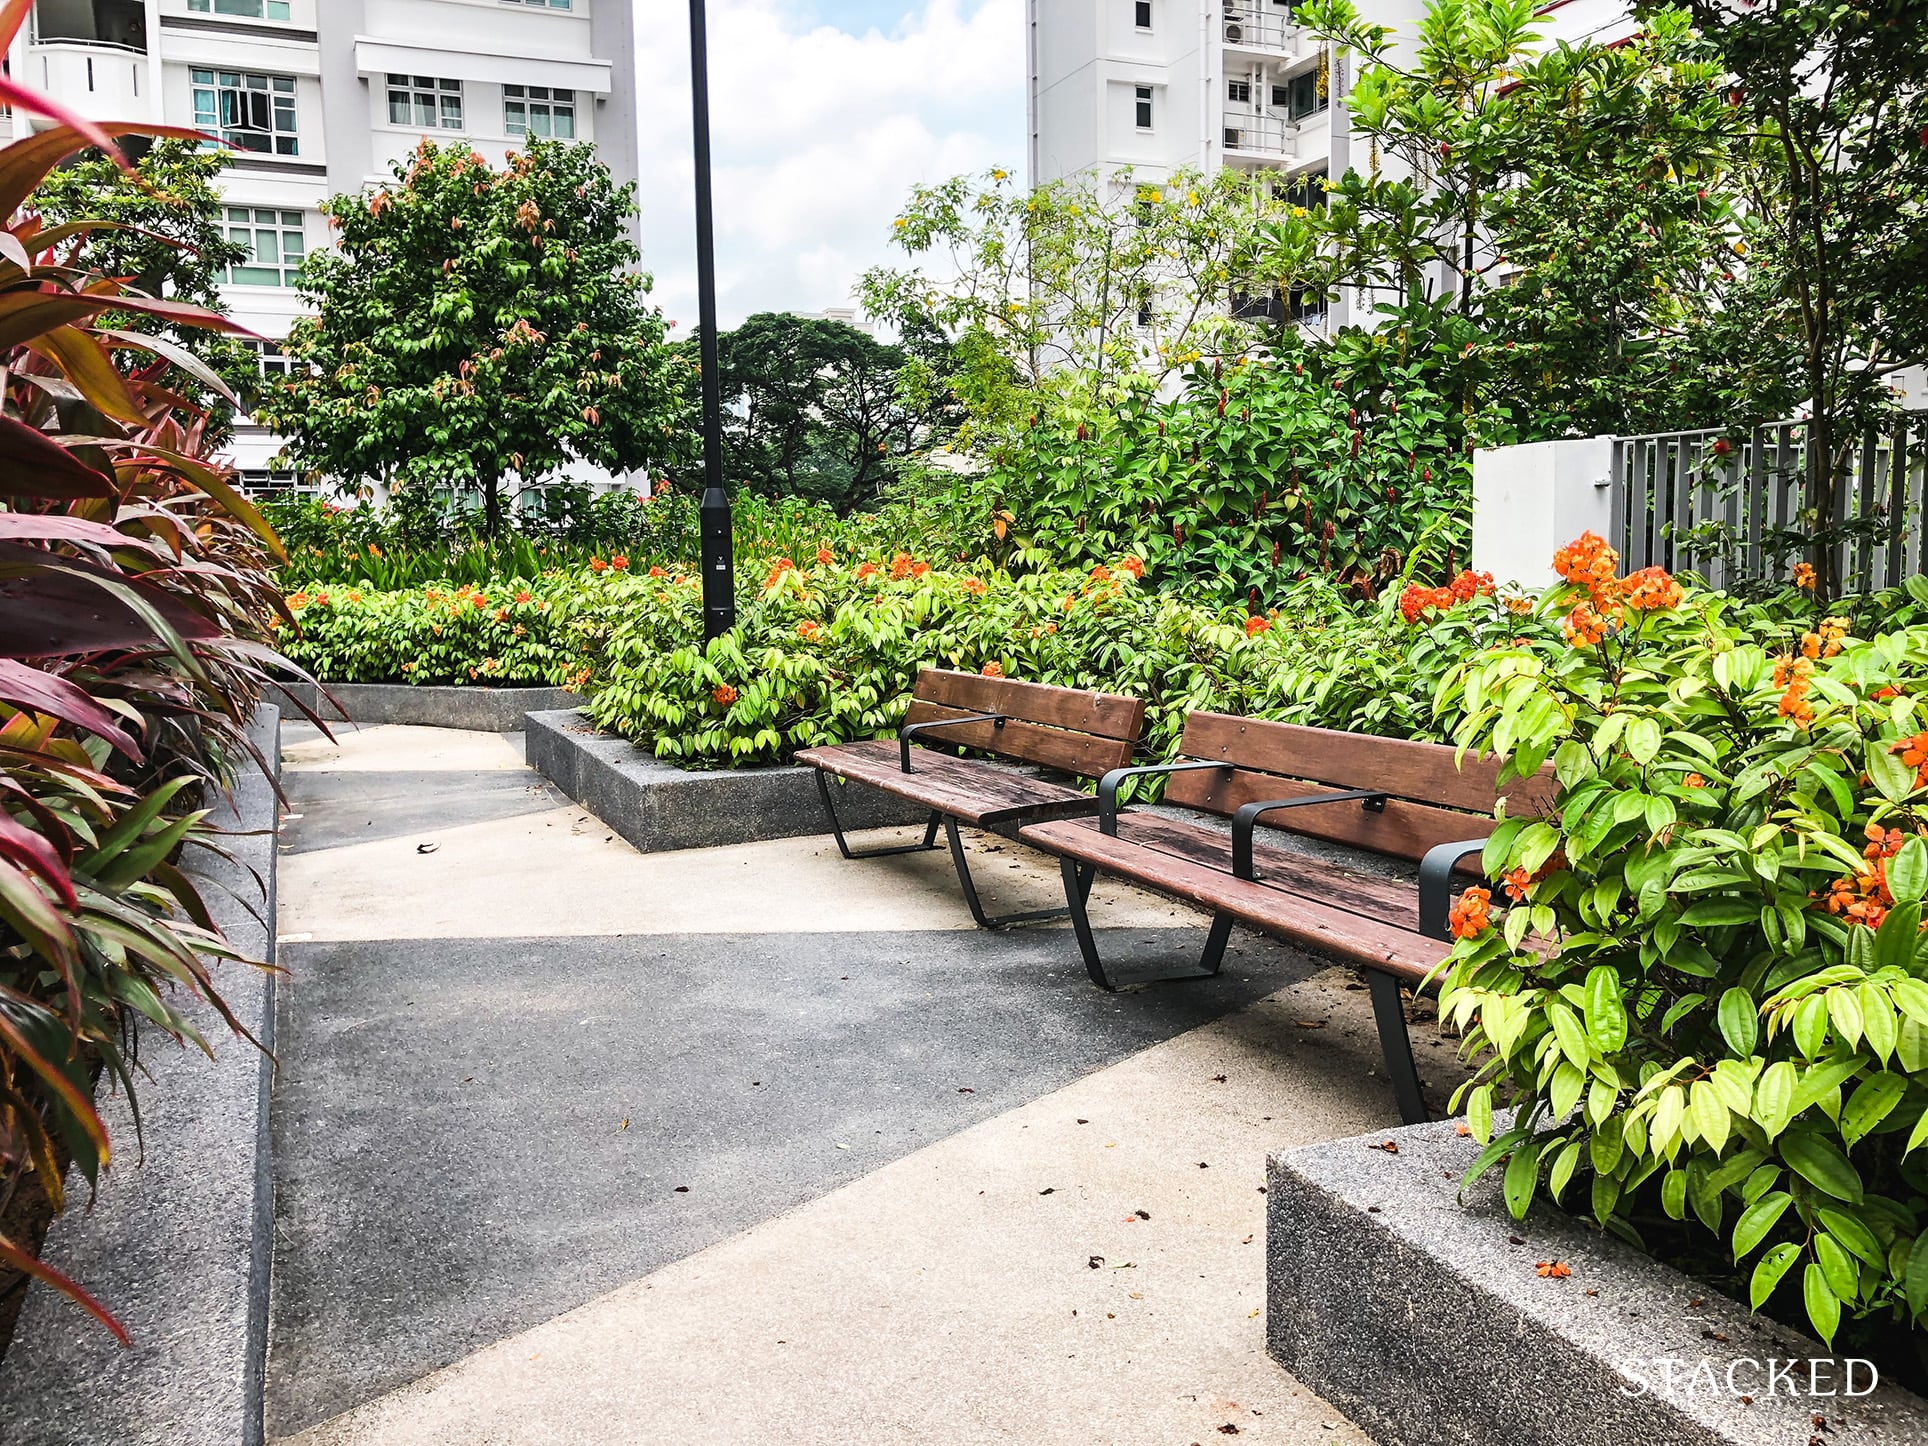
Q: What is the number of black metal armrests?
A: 4